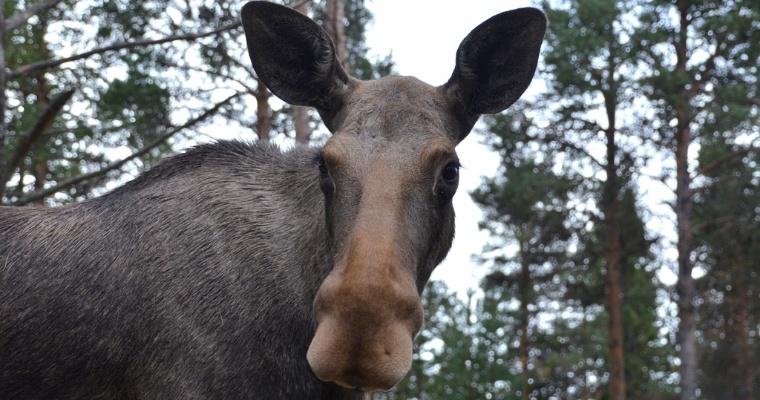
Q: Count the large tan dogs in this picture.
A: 0